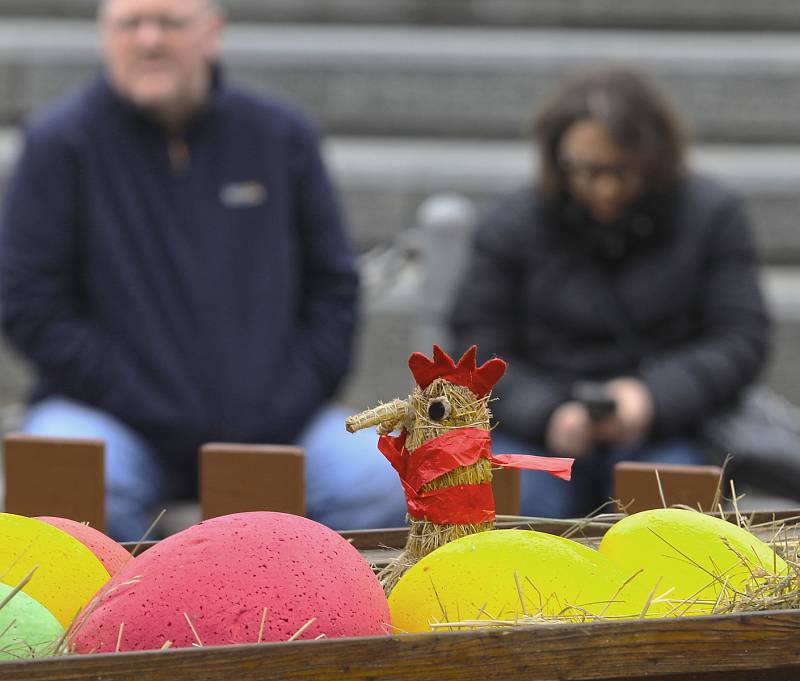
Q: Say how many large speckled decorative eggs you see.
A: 6